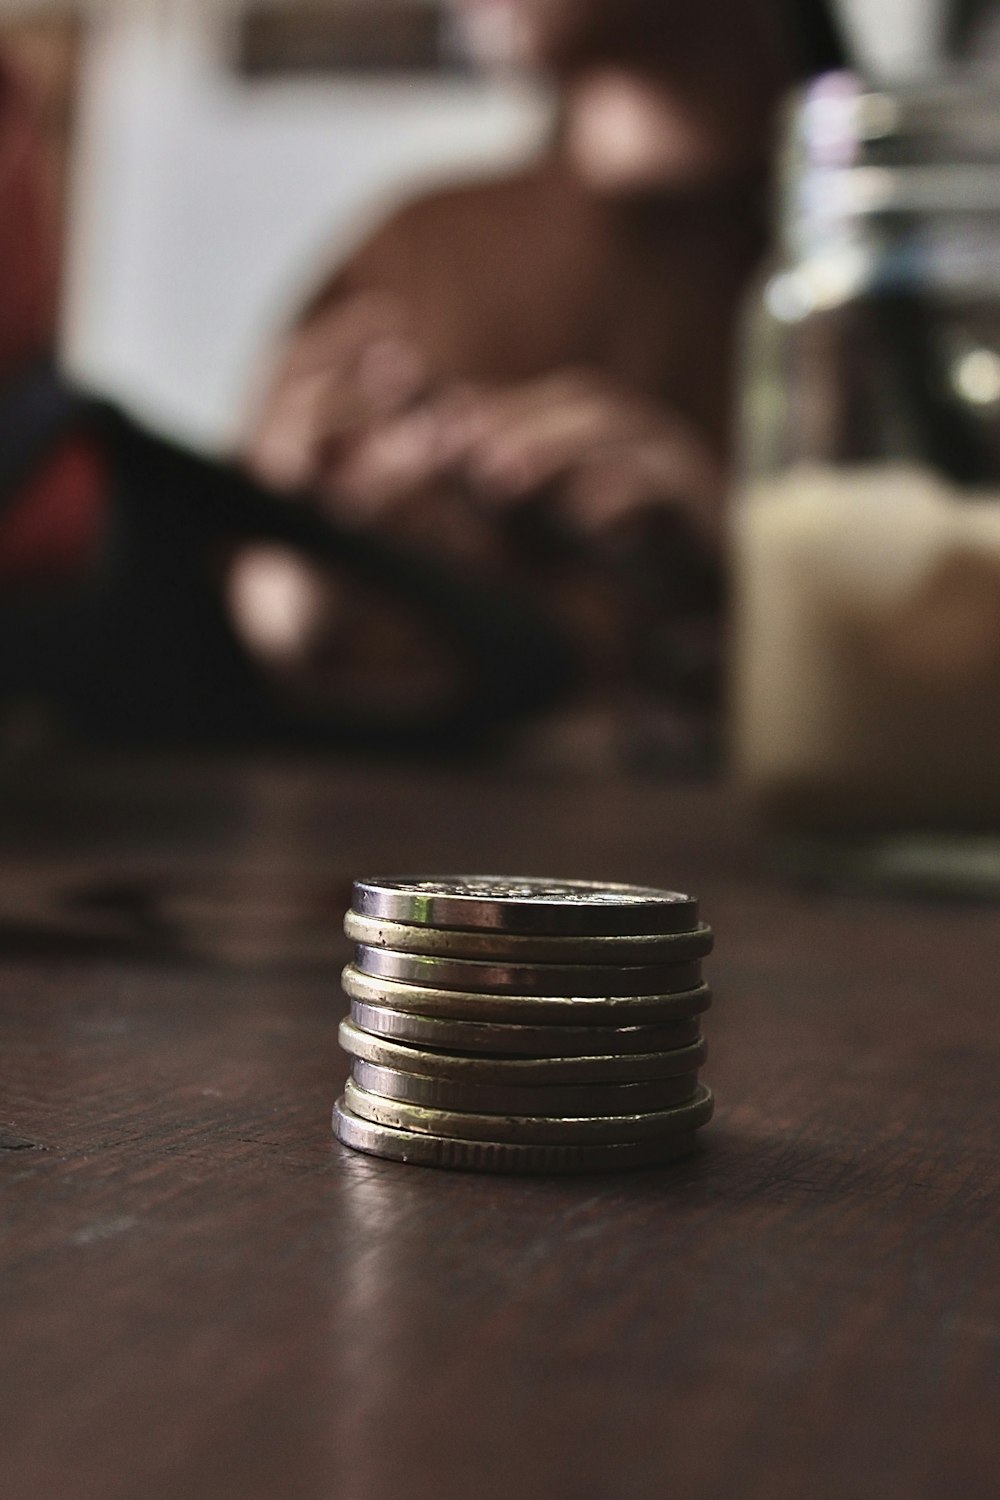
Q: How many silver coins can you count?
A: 5